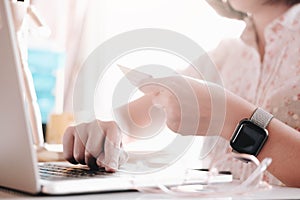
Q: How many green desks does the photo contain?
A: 0